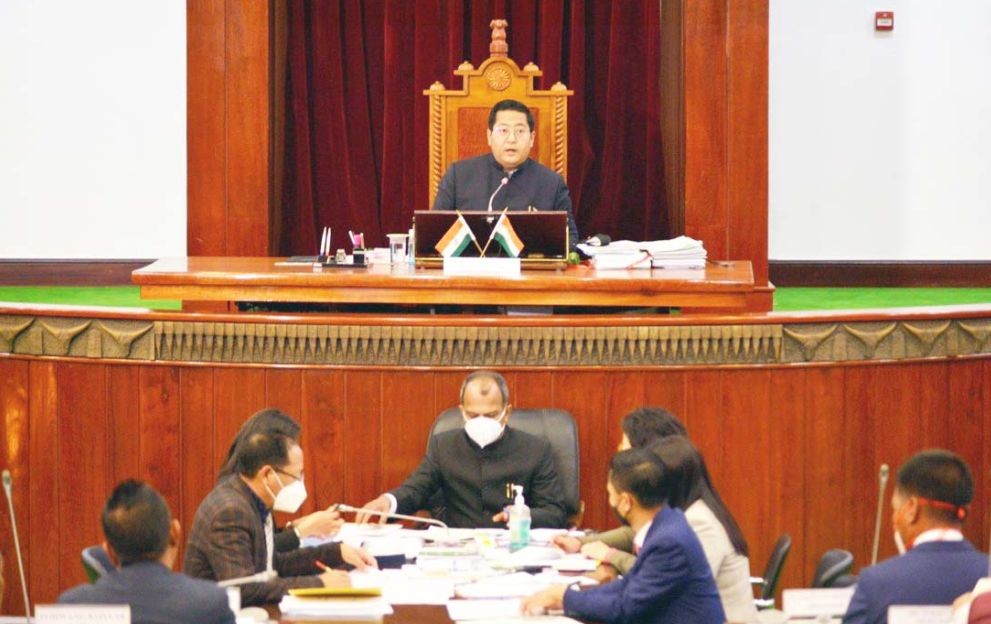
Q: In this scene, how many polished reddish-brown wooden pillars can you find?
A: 2